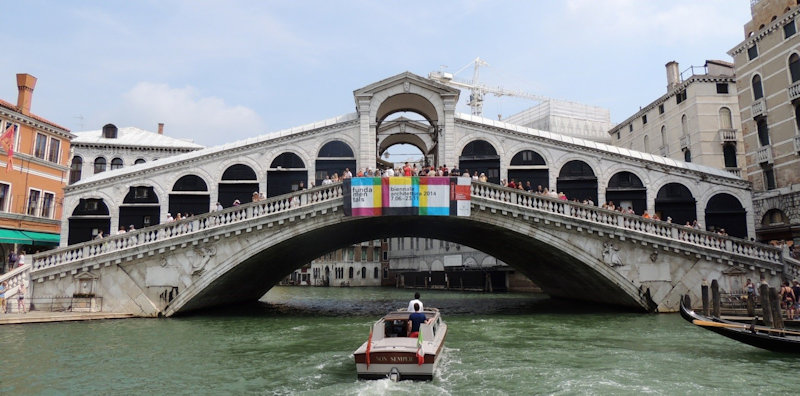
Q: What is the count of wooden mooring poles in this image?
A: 6